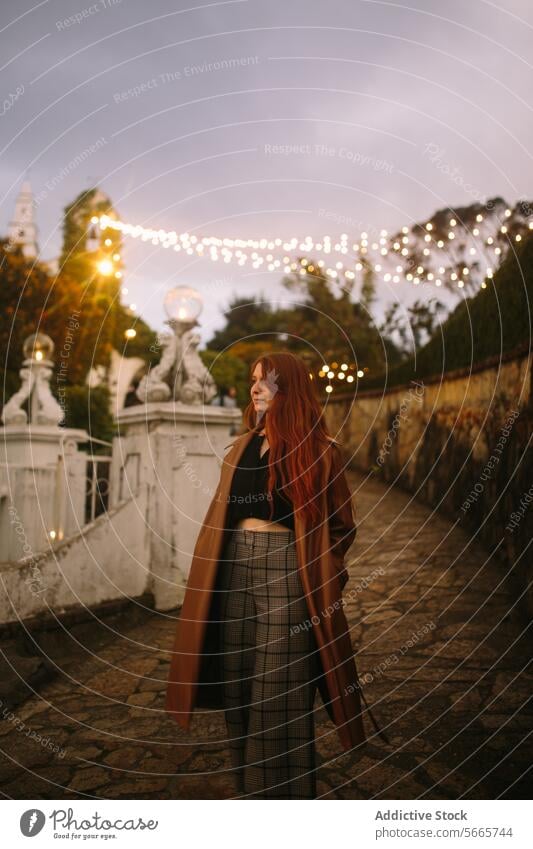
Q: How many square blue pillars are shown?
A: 0